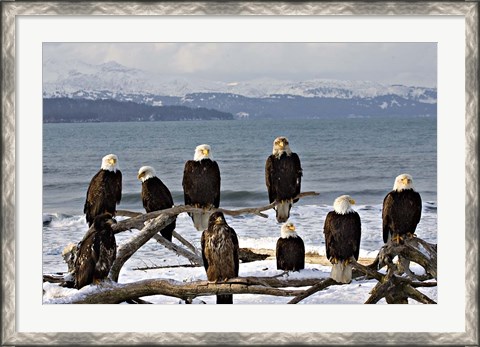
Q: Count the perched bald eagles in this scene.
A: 9